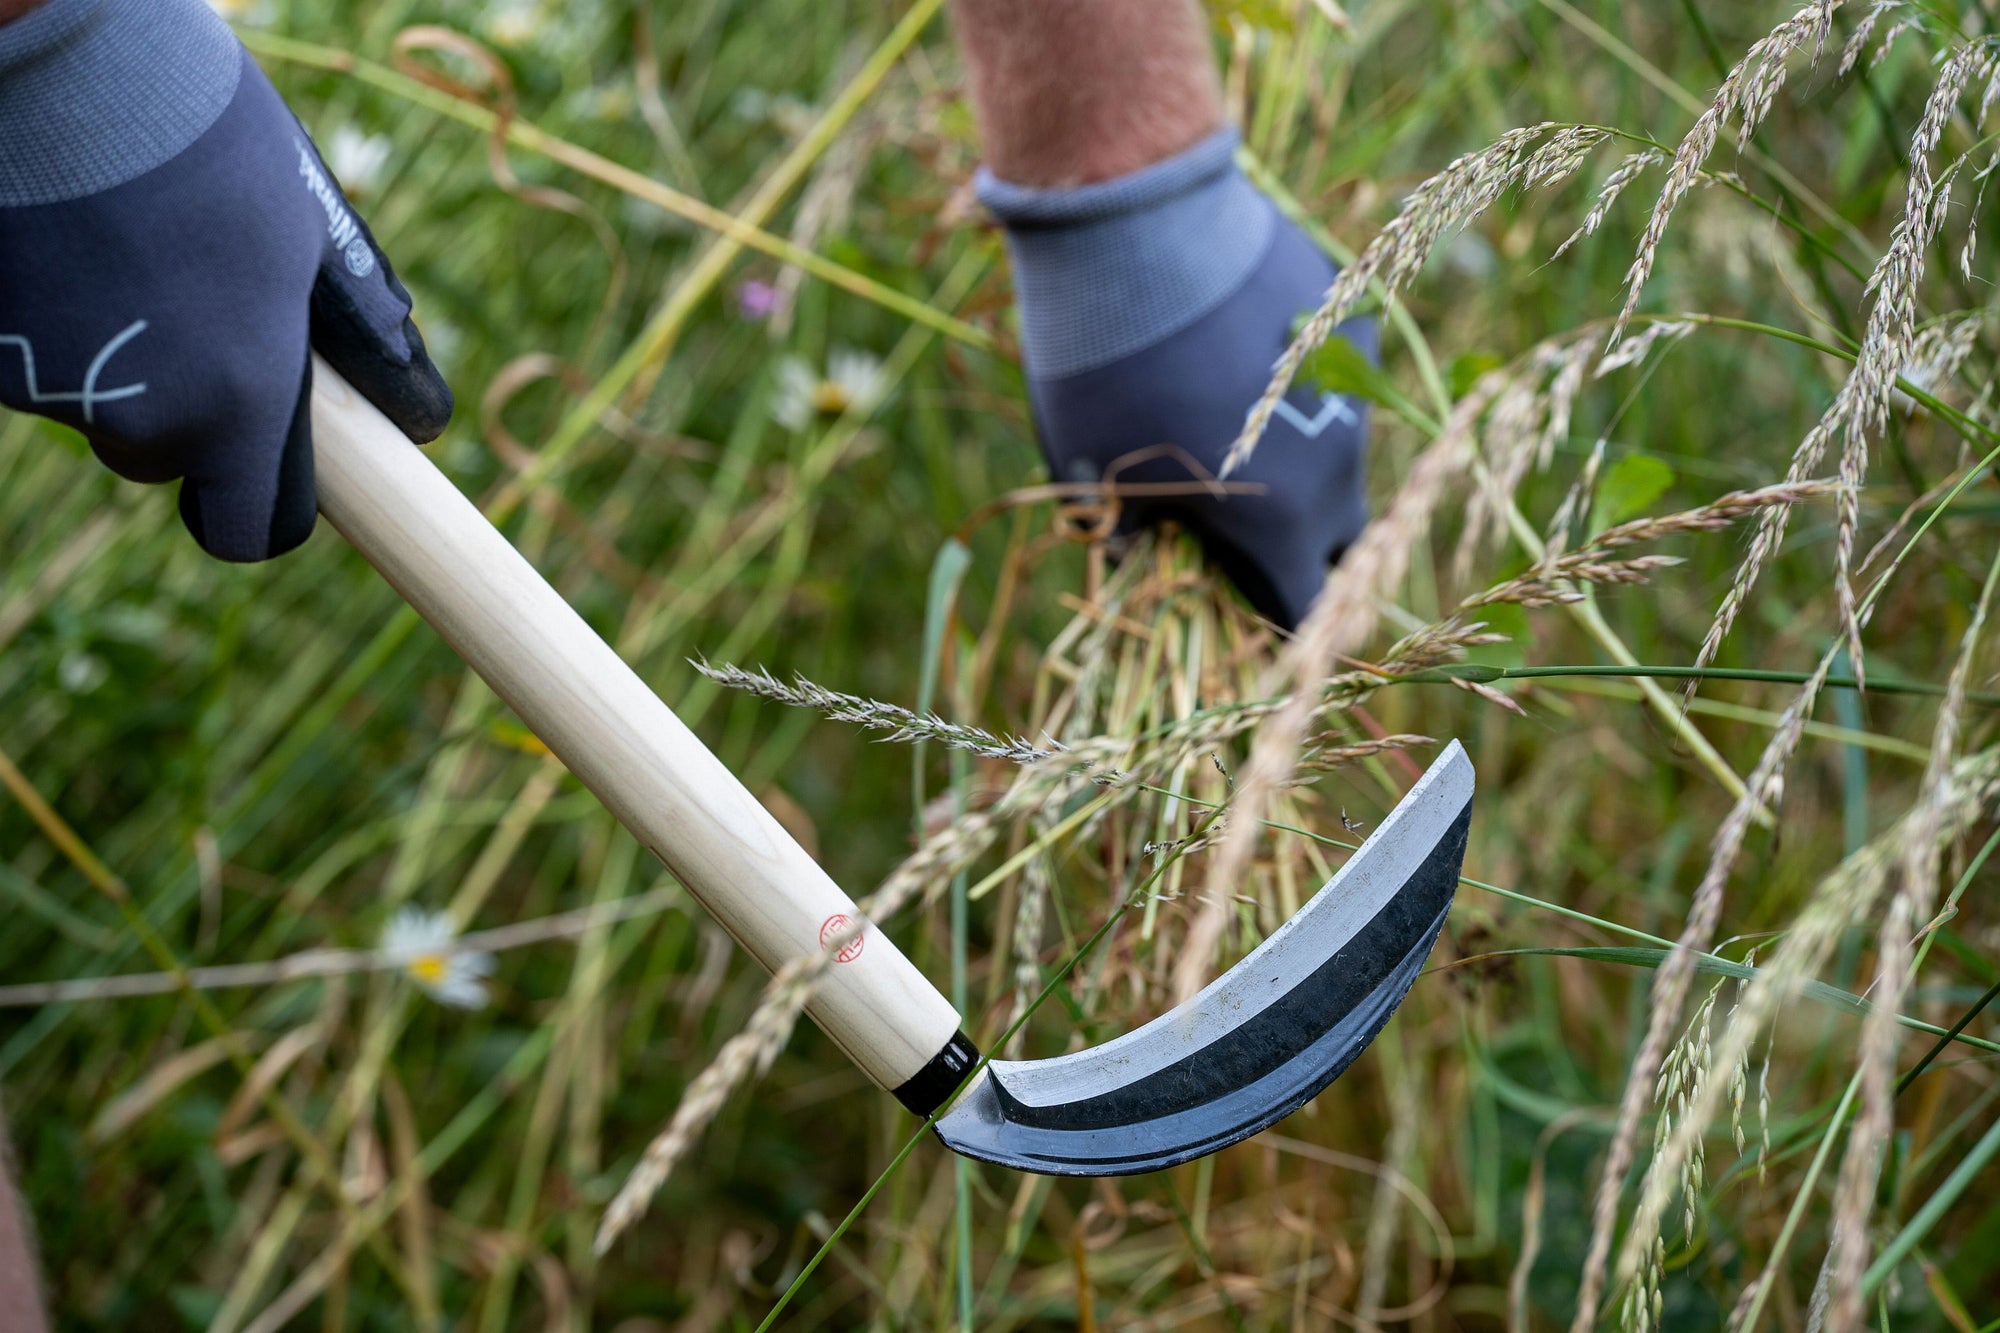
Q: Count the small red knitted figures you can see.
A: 0